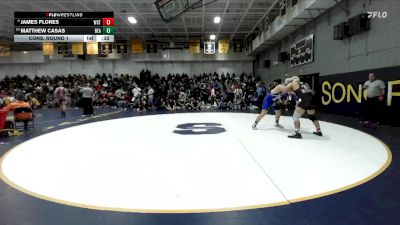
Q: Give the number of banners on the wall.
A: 13